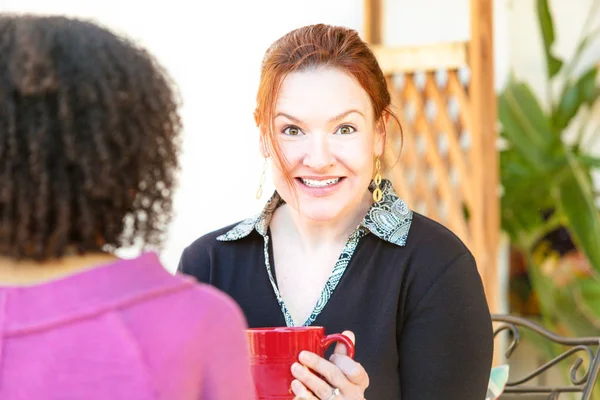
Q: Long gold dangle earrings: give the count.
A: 2